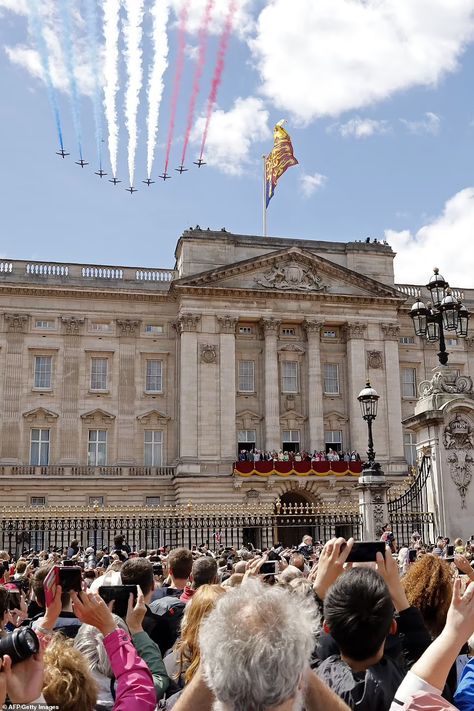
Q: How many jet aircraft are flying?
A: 9